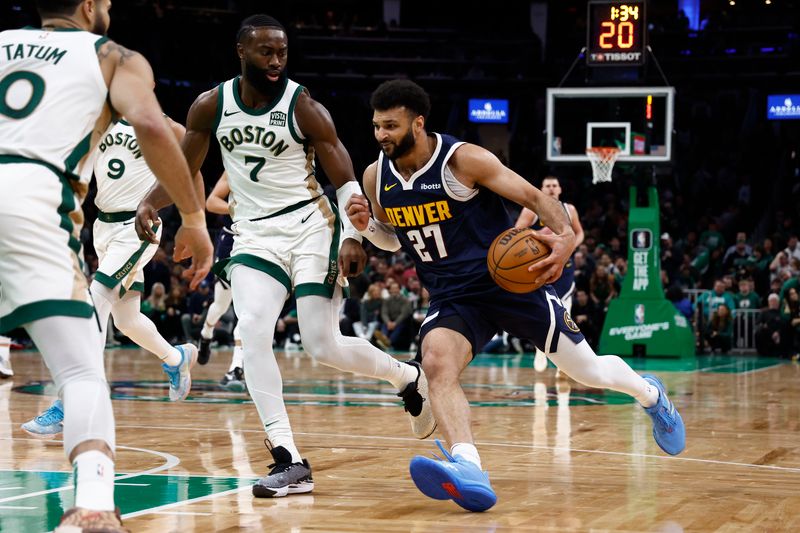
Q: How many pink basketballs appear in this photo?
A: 0